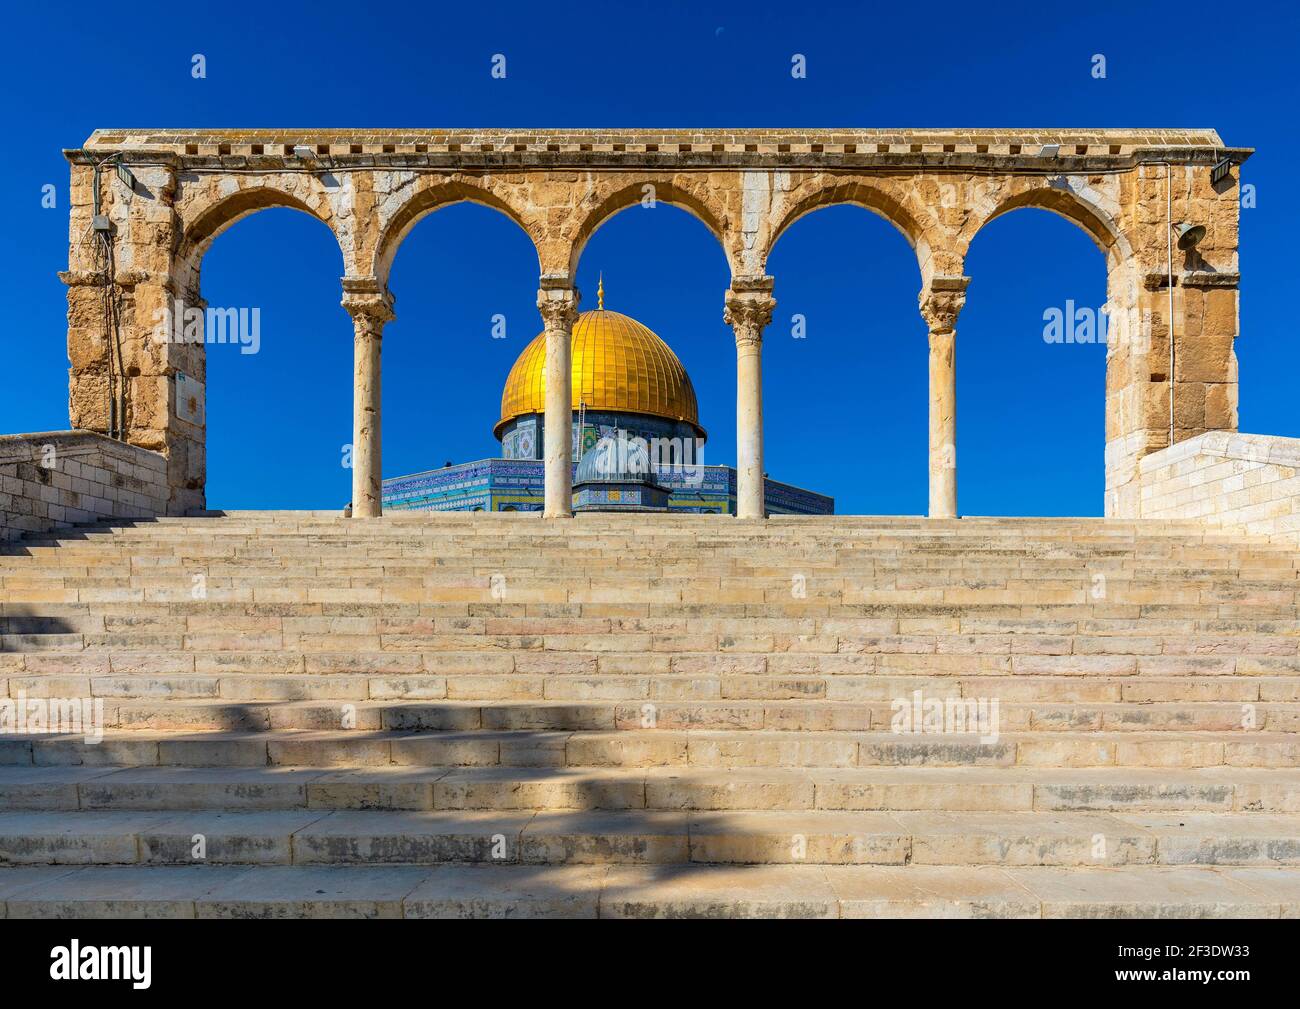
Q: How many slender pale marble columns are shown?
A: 4